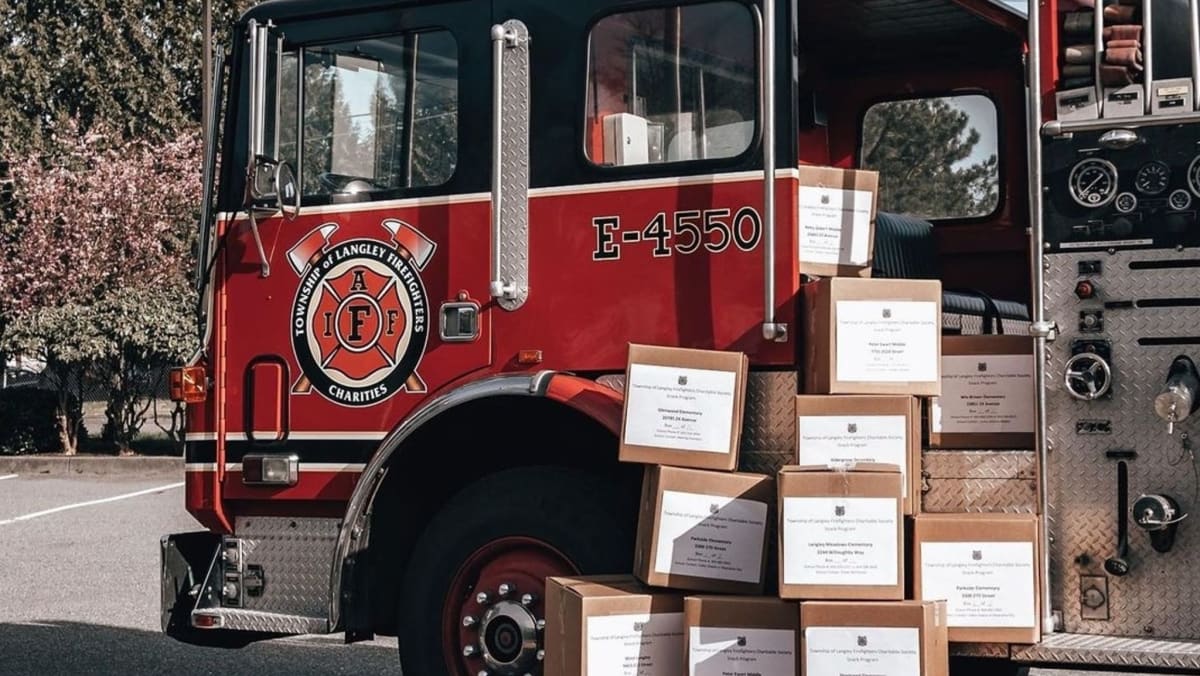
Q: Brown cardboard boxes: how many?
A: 11